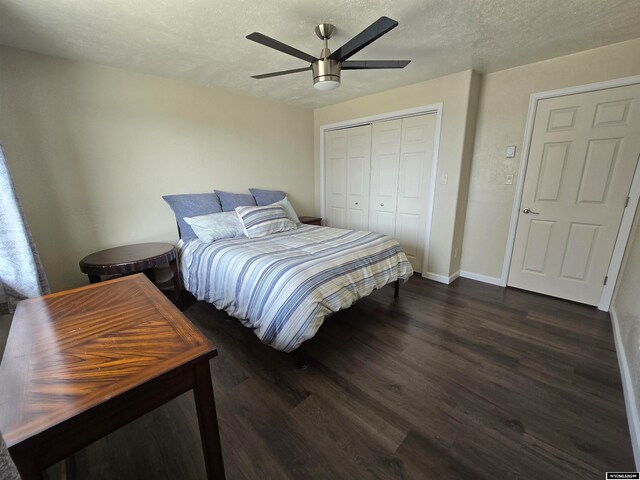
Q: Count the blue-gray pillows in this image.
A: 3